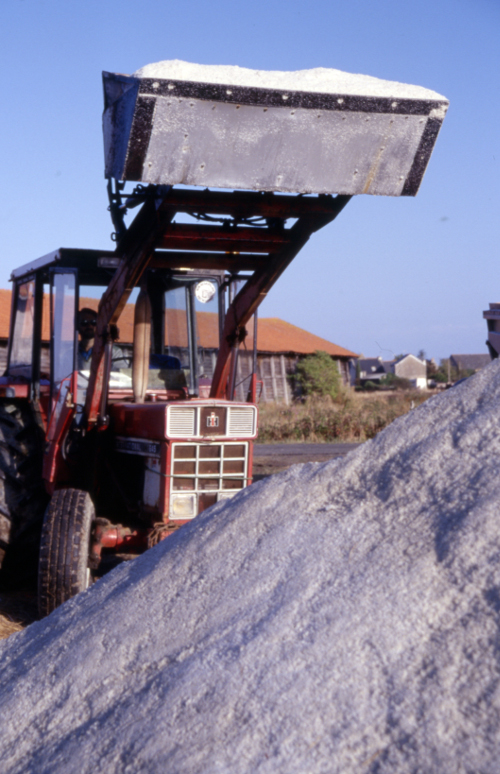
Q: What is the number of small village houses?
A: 3